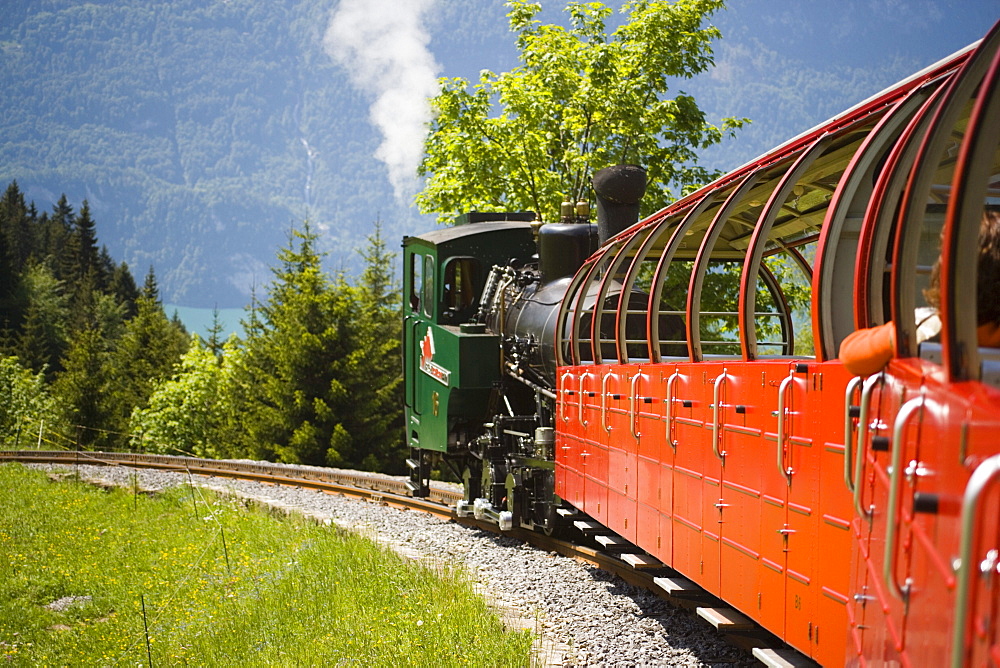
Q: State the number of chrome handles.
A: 11